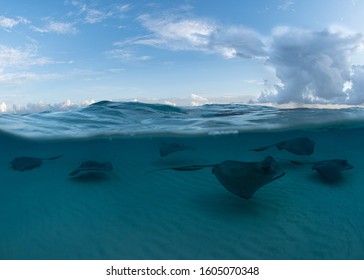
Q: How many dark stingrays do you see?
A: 6